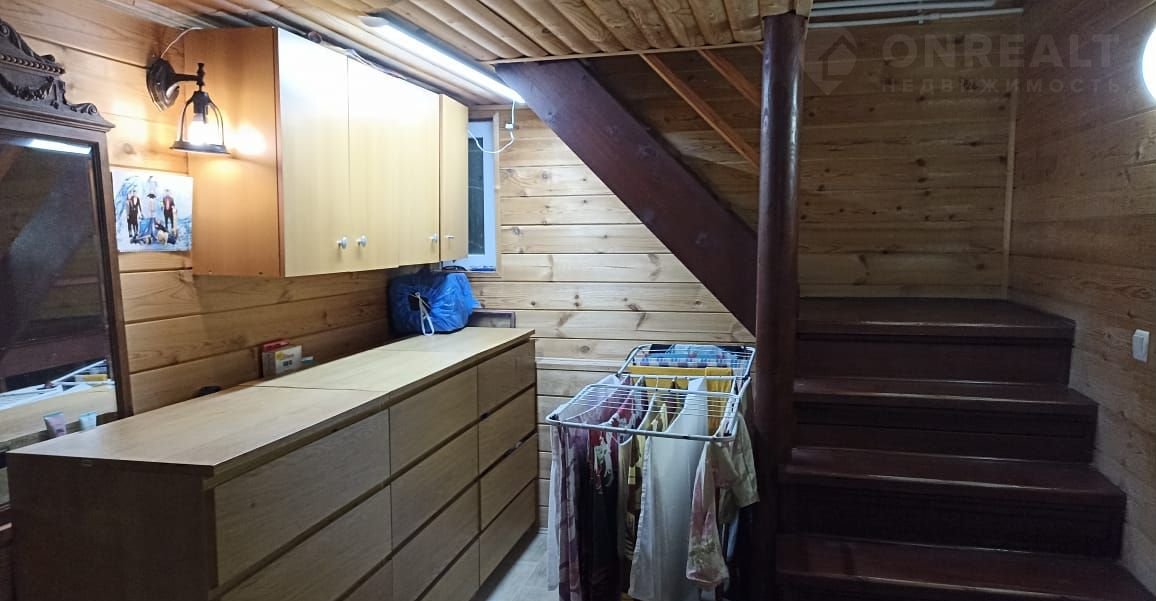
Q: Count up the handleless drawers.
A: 11